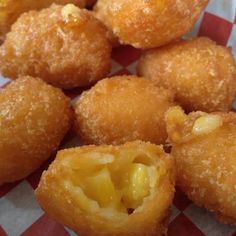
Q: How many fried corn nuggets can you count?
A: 8